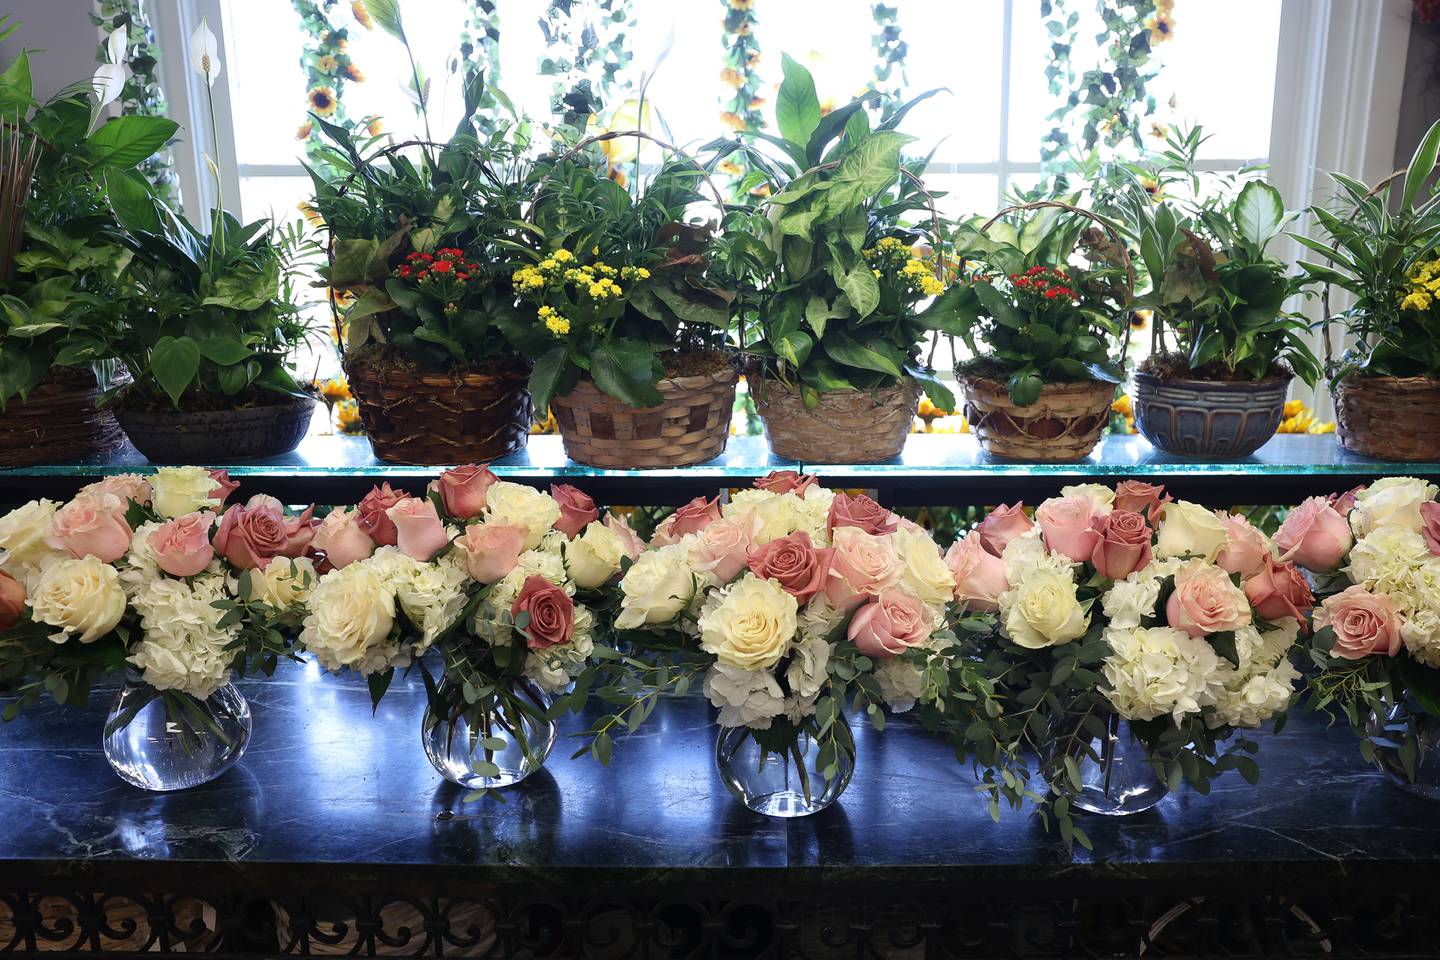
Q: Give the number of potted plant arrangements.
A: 8